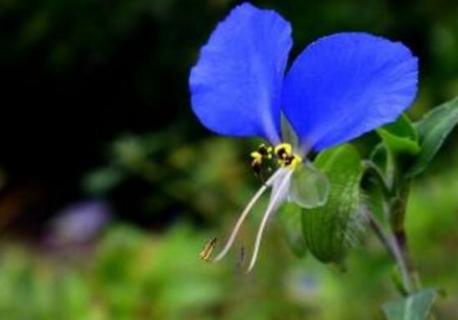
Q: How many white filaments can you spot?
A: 2